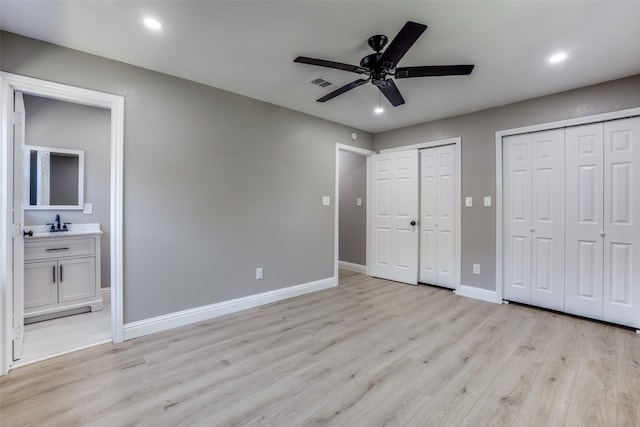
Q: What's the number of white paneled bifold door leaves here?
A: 6